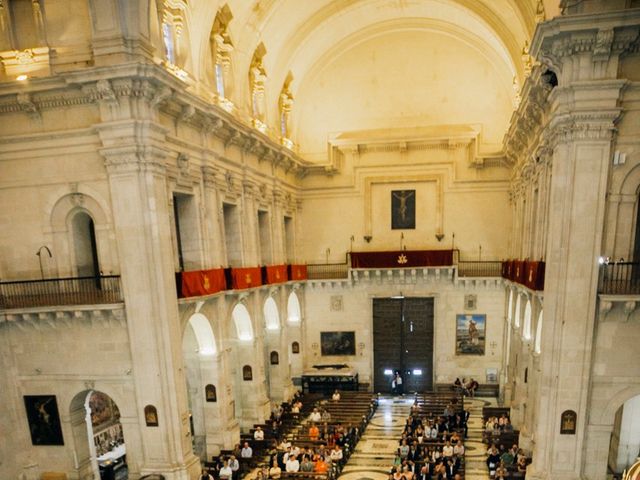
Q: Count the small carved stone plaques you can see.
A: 2